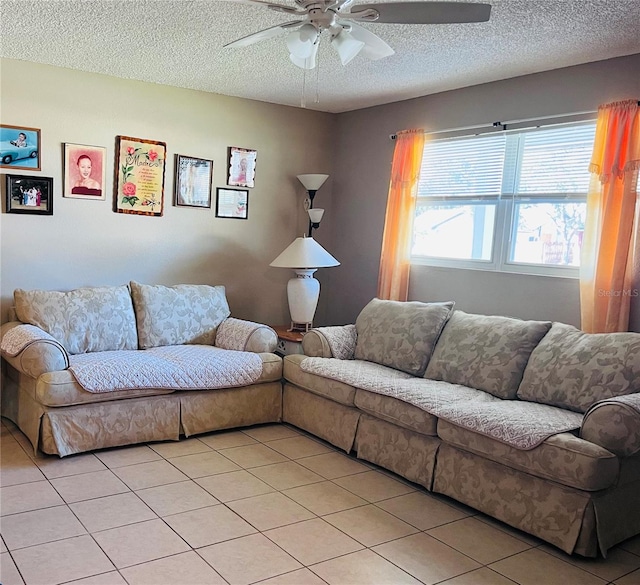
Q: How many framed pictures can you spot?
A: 7